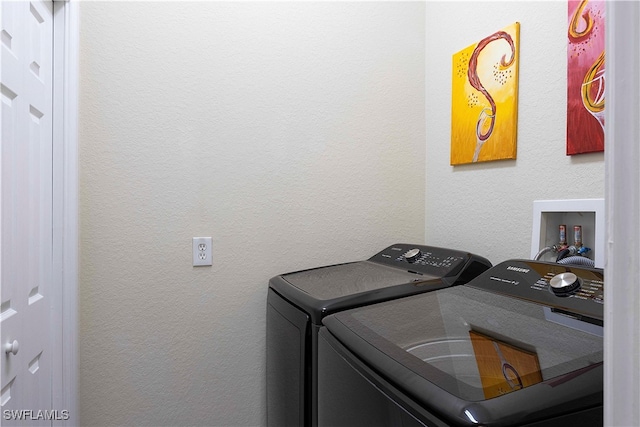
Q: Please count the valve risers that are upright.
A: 2